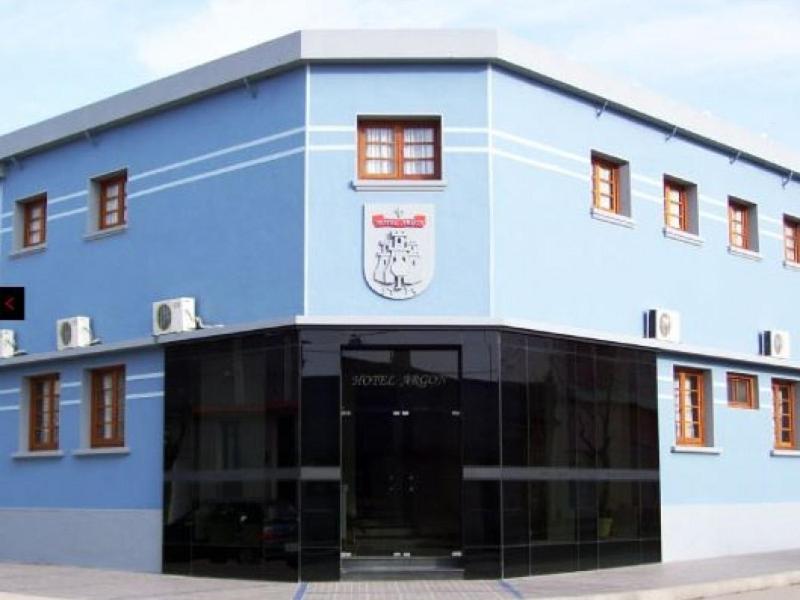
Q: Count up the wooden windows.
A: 12